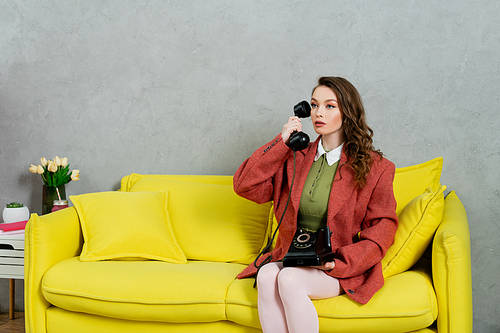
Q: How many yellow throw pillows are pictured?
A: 2